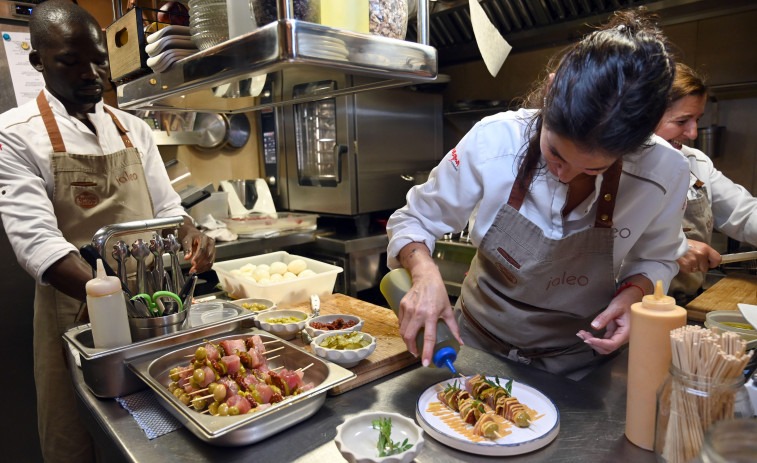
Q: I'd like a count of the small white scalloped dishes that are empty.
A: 0